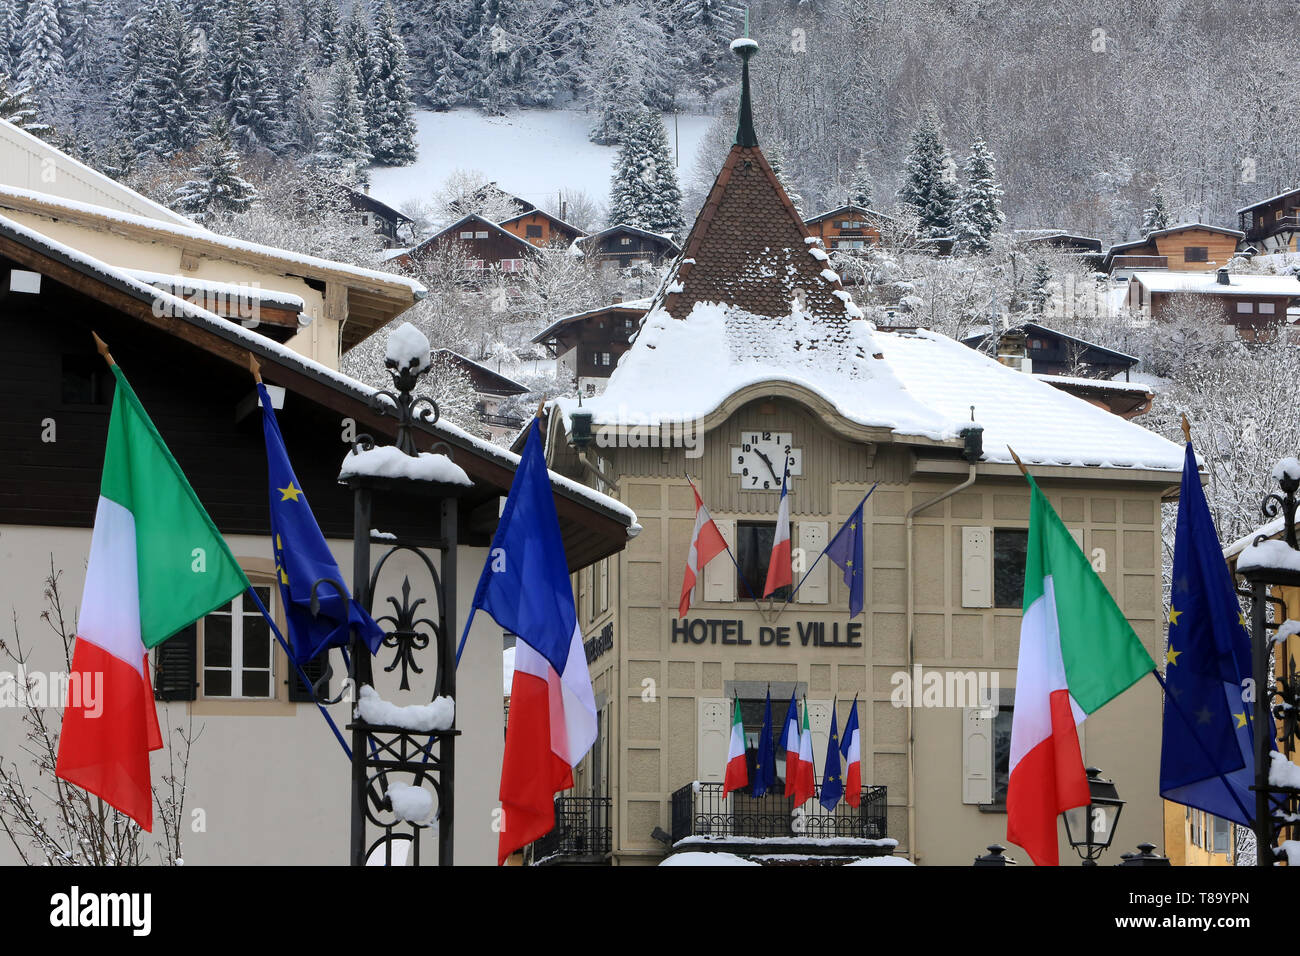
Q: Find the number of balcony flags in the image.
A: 6